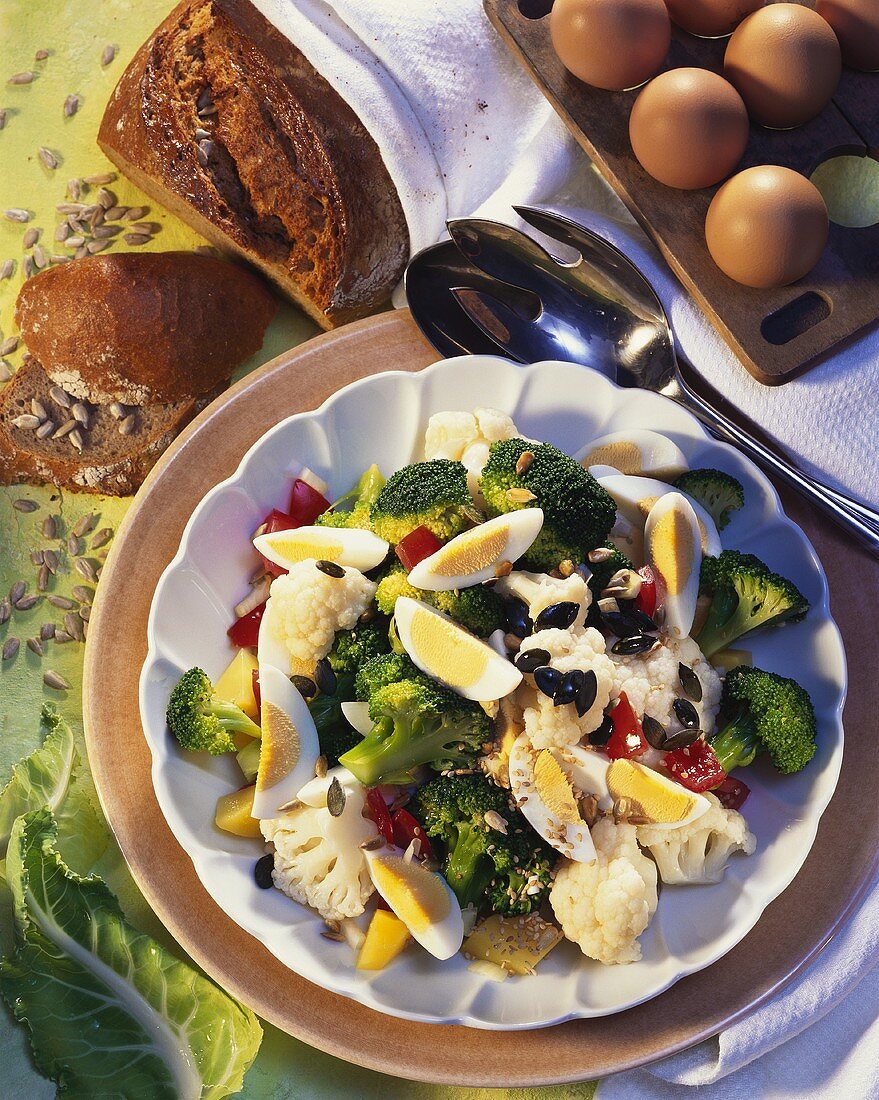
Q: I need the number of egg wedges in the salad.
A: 11